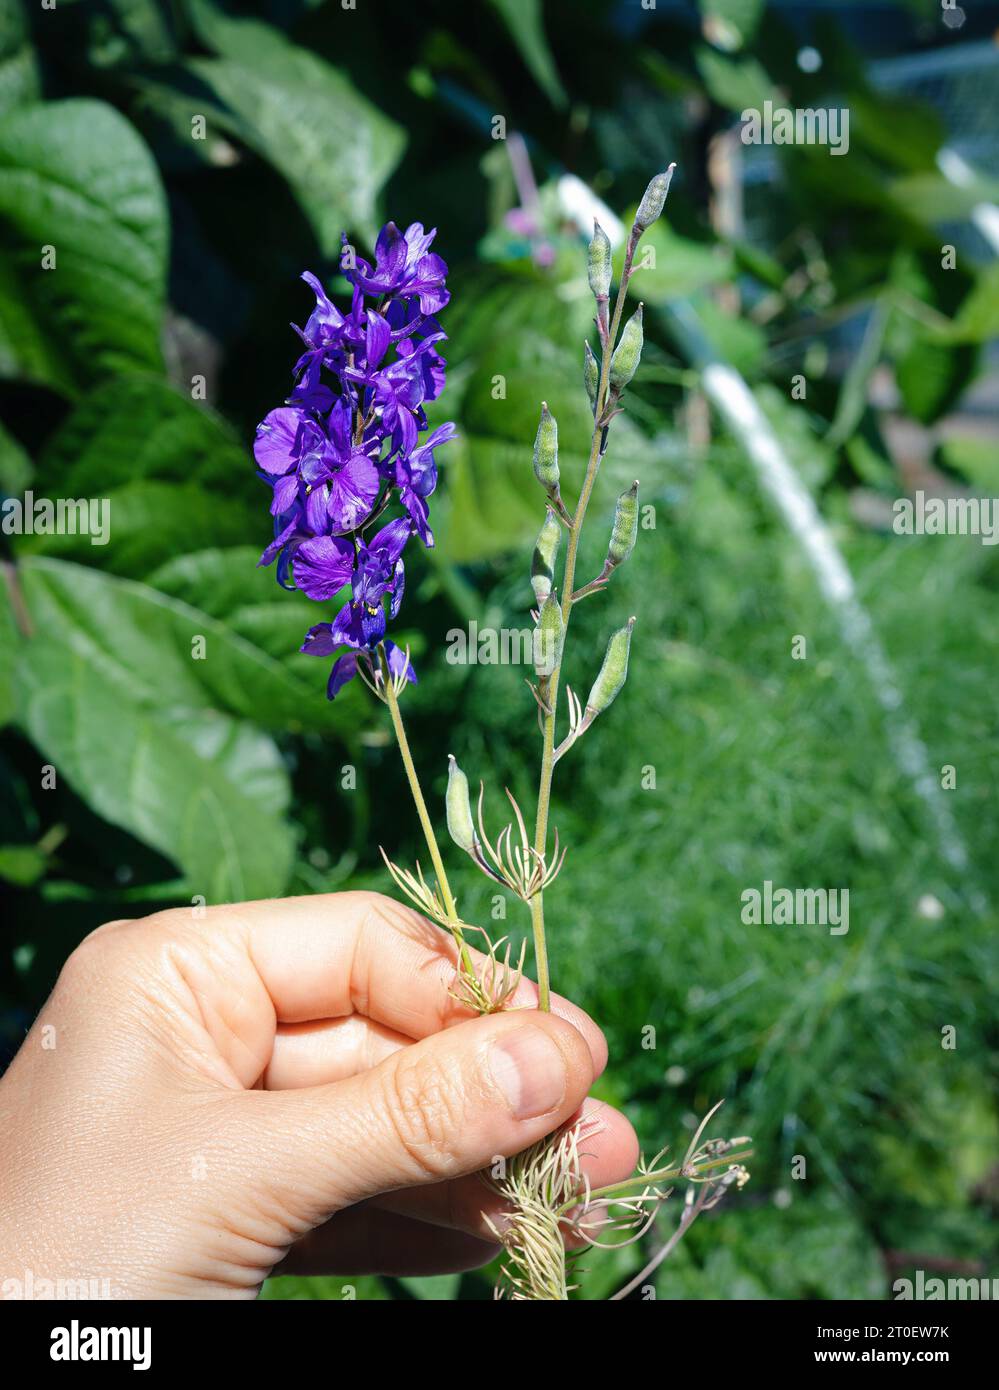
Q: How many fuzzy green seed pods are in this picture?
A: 10